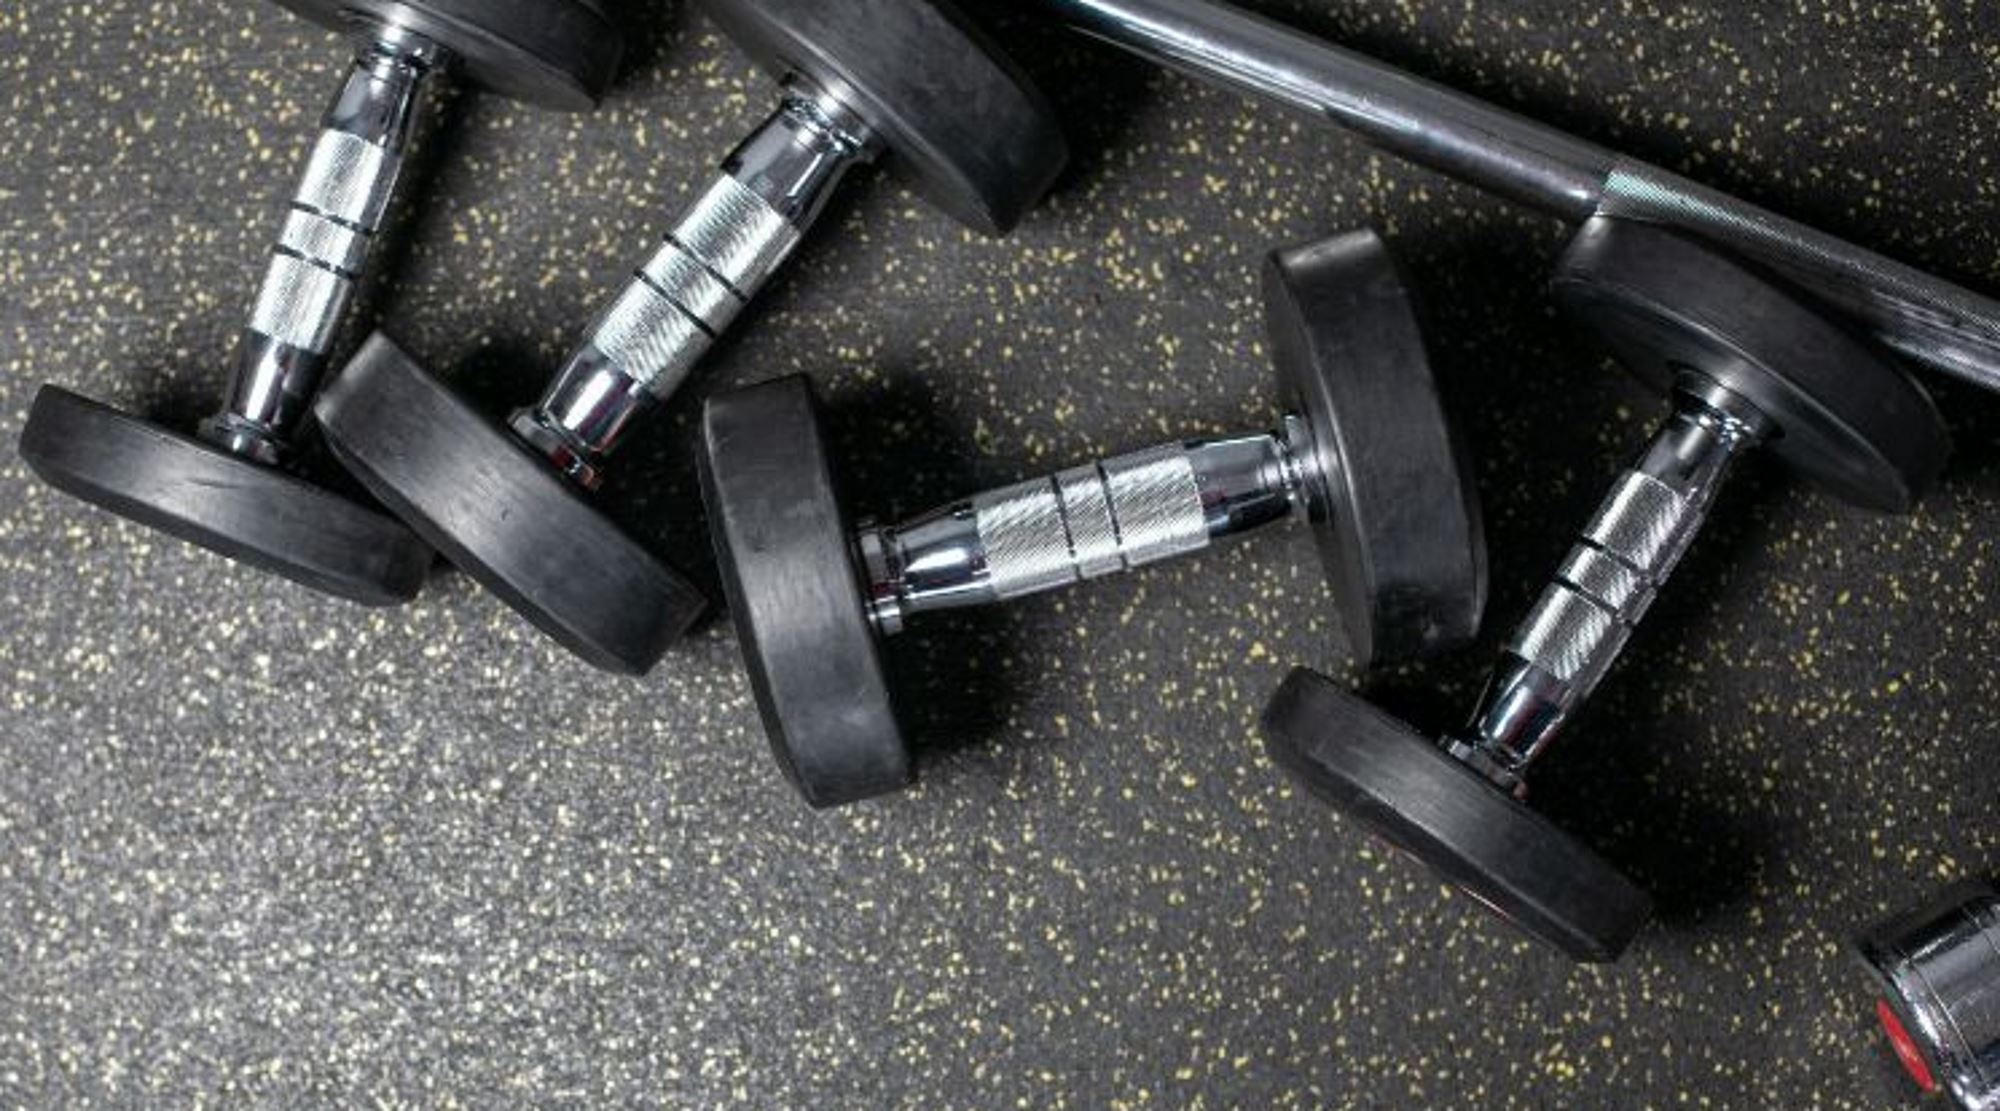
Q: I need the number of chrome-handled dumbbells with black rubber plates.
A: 4